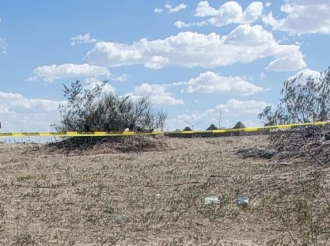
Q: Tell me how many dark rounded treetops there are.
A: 3